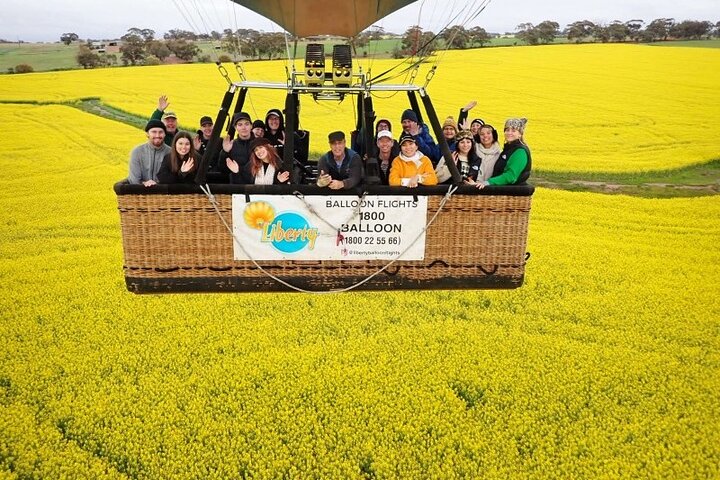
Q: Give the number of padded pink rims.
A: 0